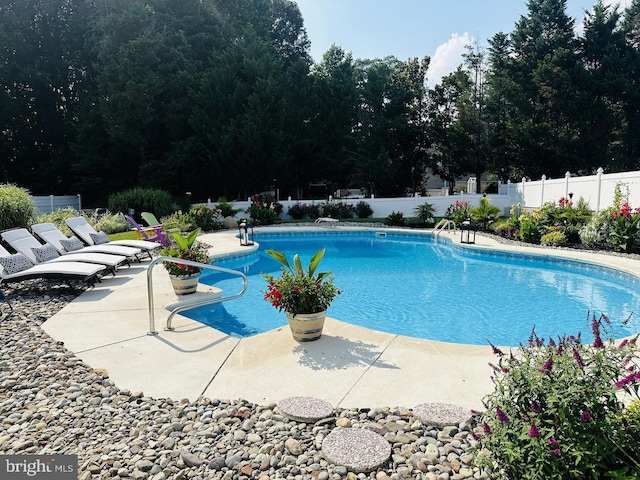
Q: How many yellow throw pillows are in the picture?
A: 0